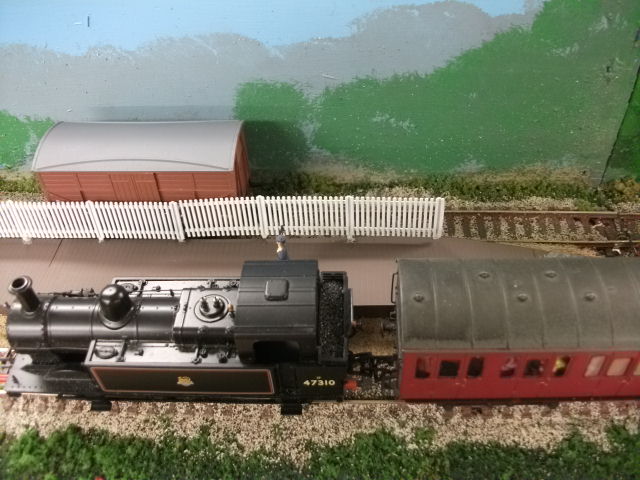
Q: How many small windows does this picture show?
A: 9